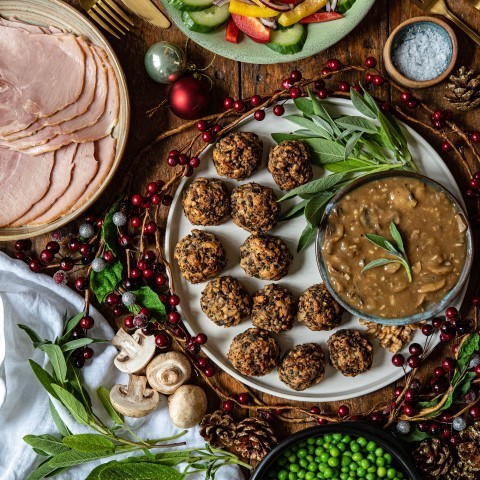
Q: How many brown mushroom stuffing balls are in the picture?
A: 12